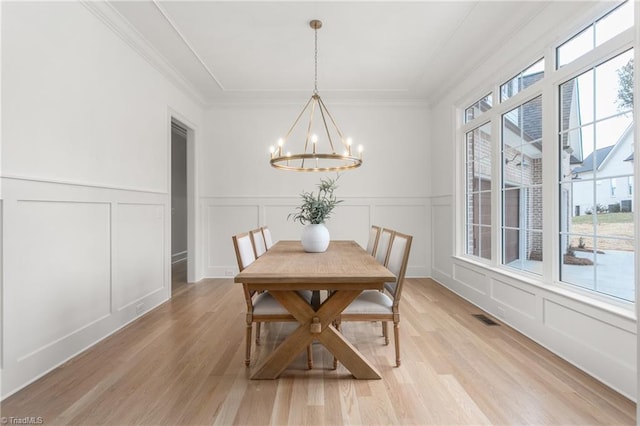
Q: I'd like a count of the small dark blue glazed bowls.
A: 0